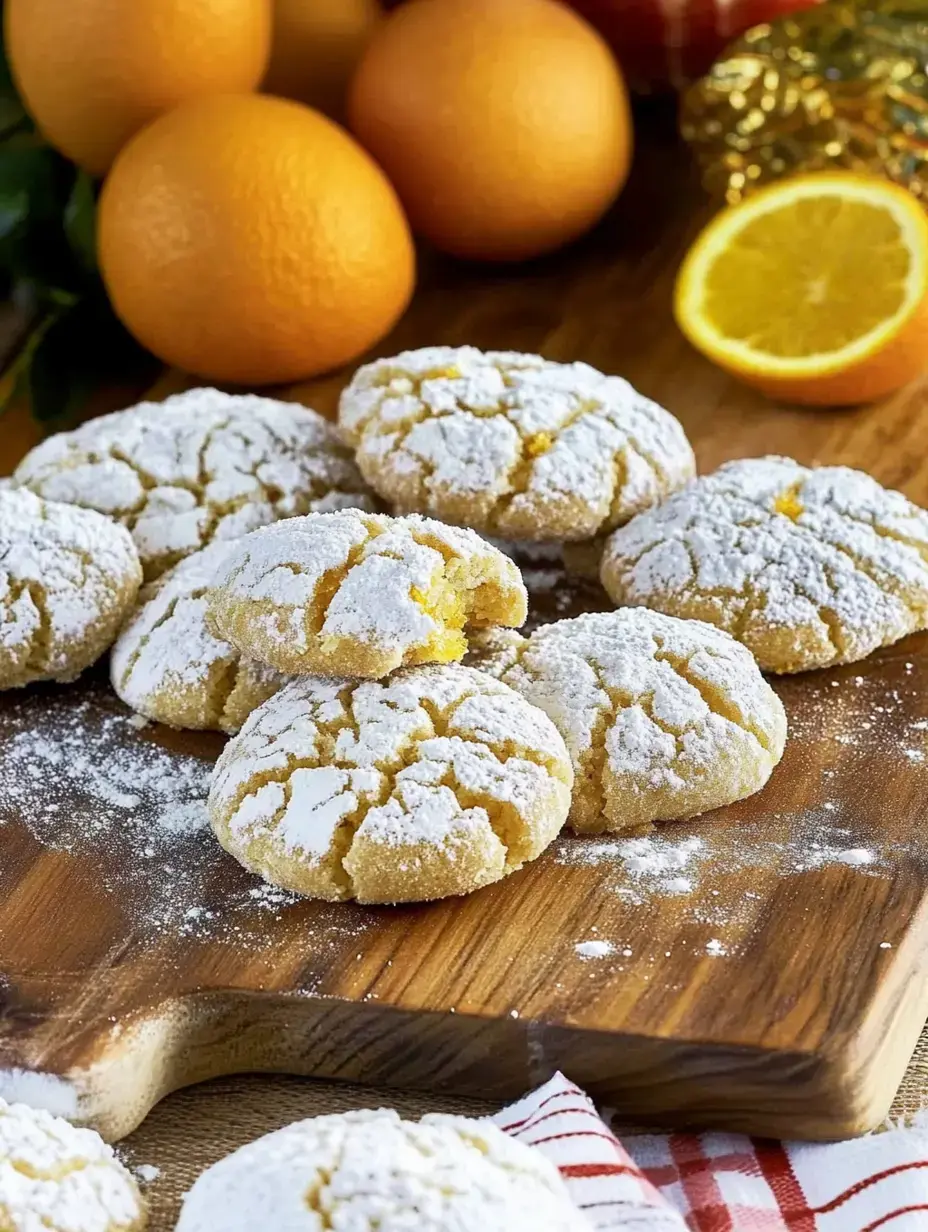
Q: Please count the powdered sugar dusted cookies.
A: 10